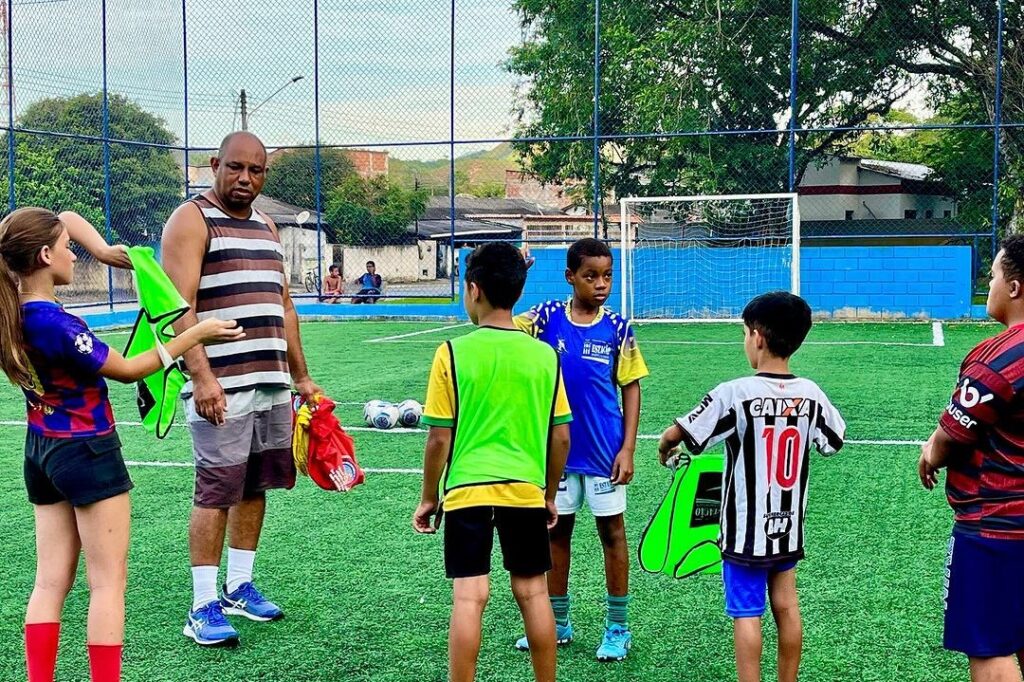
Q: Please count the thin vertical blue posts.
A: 8